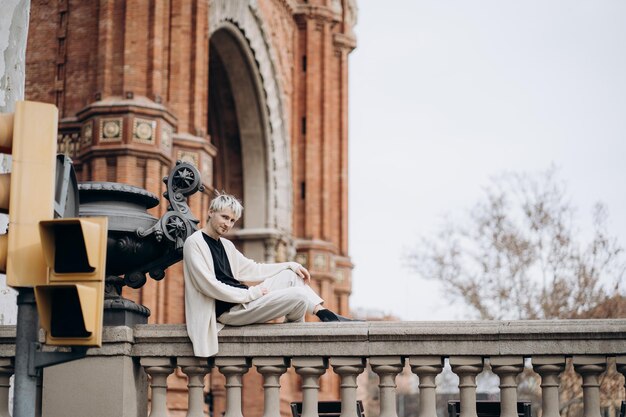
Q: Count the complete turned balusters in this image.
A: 12